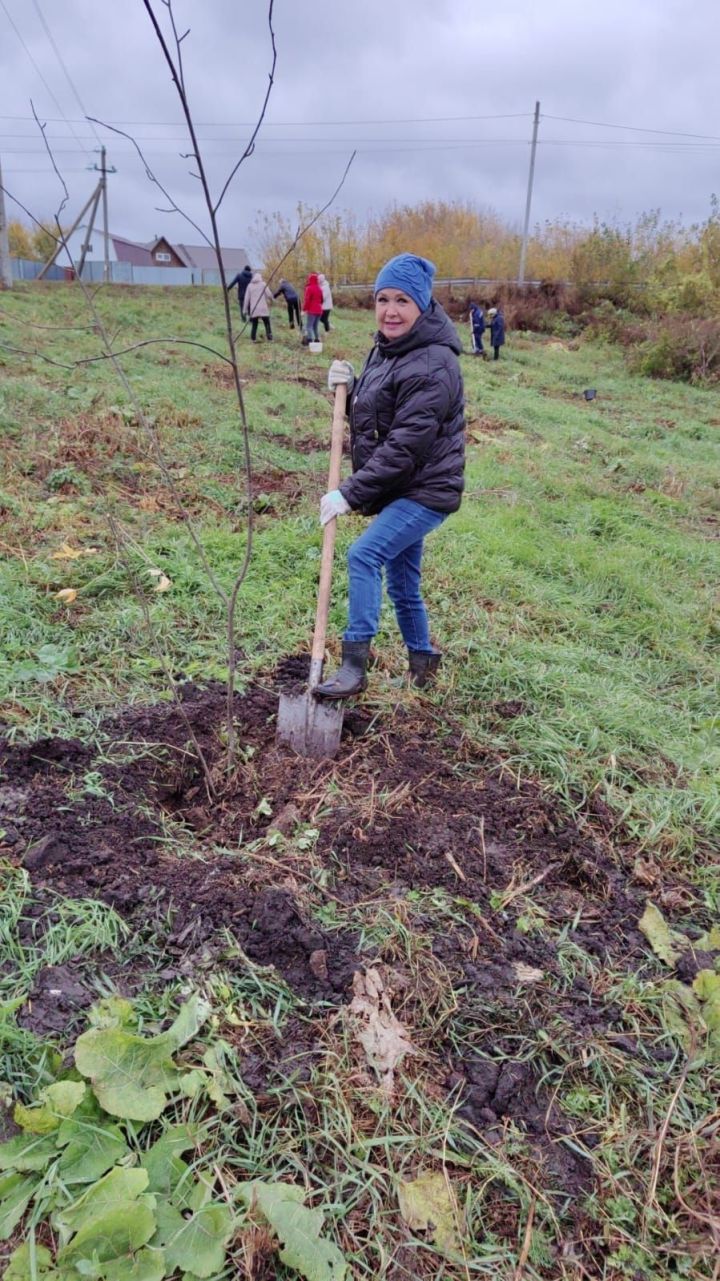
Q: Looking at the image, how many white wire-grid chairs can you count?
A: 0